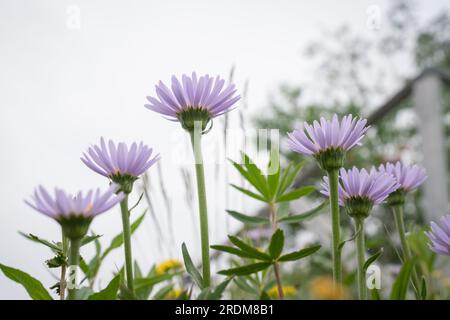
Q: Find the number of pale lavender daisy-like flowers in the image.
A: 7